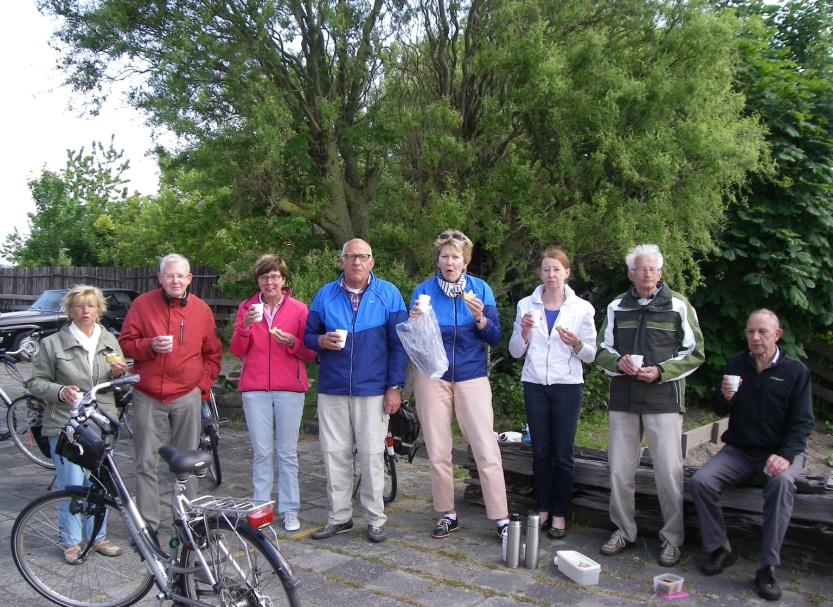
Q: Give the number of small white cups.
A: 8